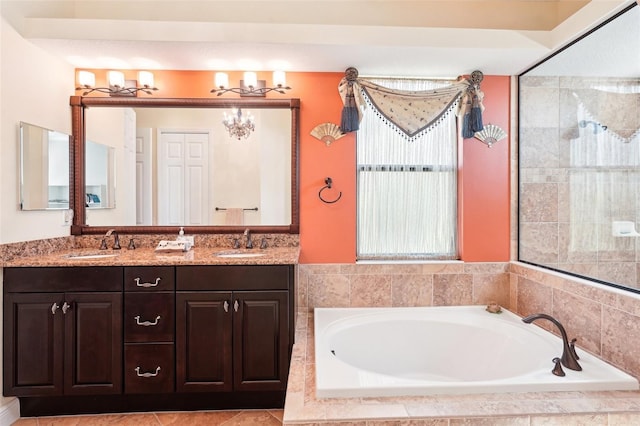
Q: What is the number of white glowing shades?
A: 6